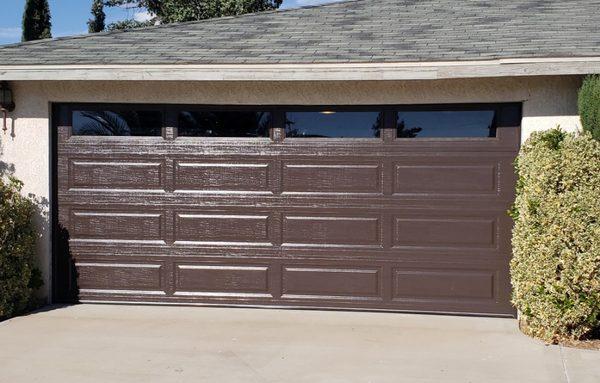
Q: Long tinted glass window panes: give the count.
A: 4